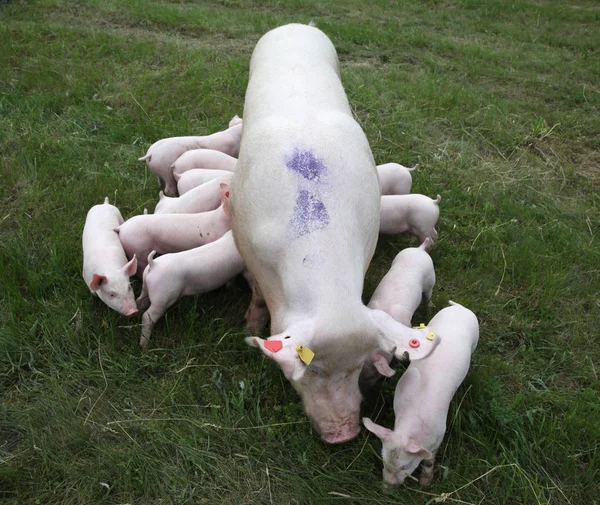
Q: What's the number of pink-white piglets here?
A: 11